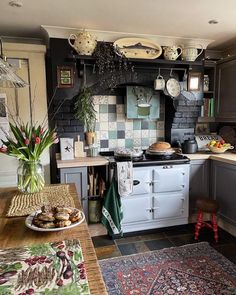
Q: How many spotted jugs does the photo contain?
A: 2